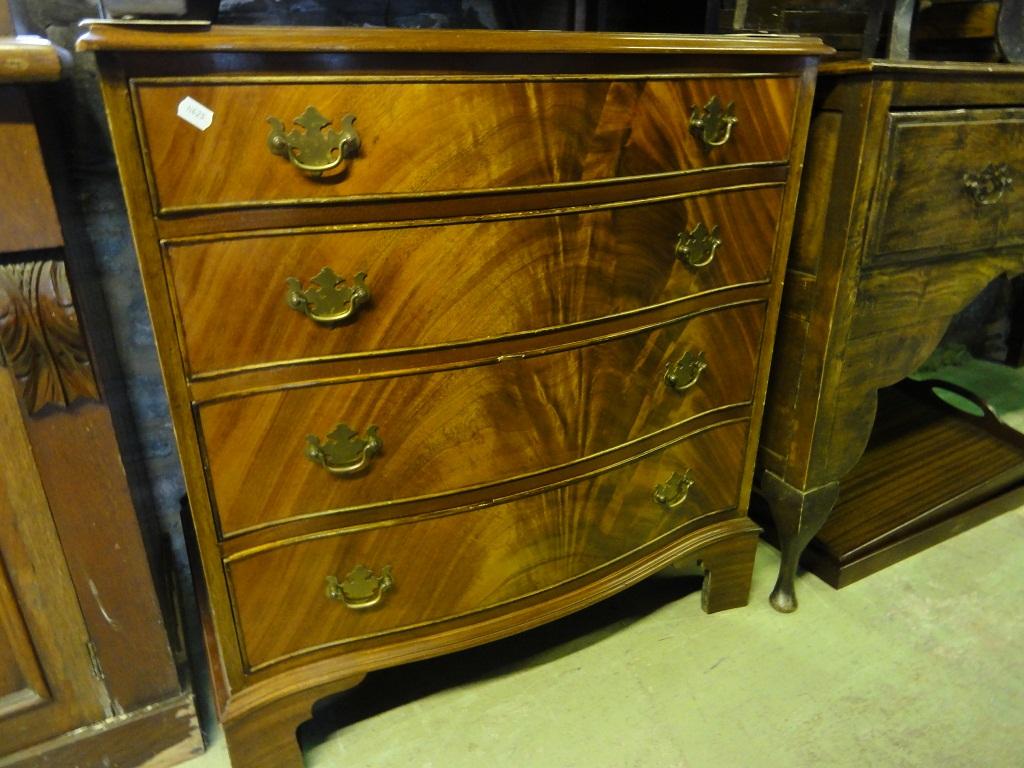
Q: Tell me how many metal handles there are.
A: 9